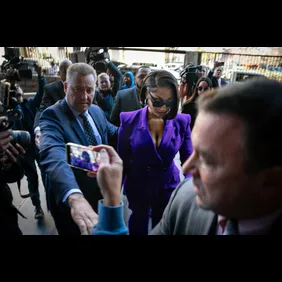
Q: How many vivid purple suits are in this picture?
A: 1